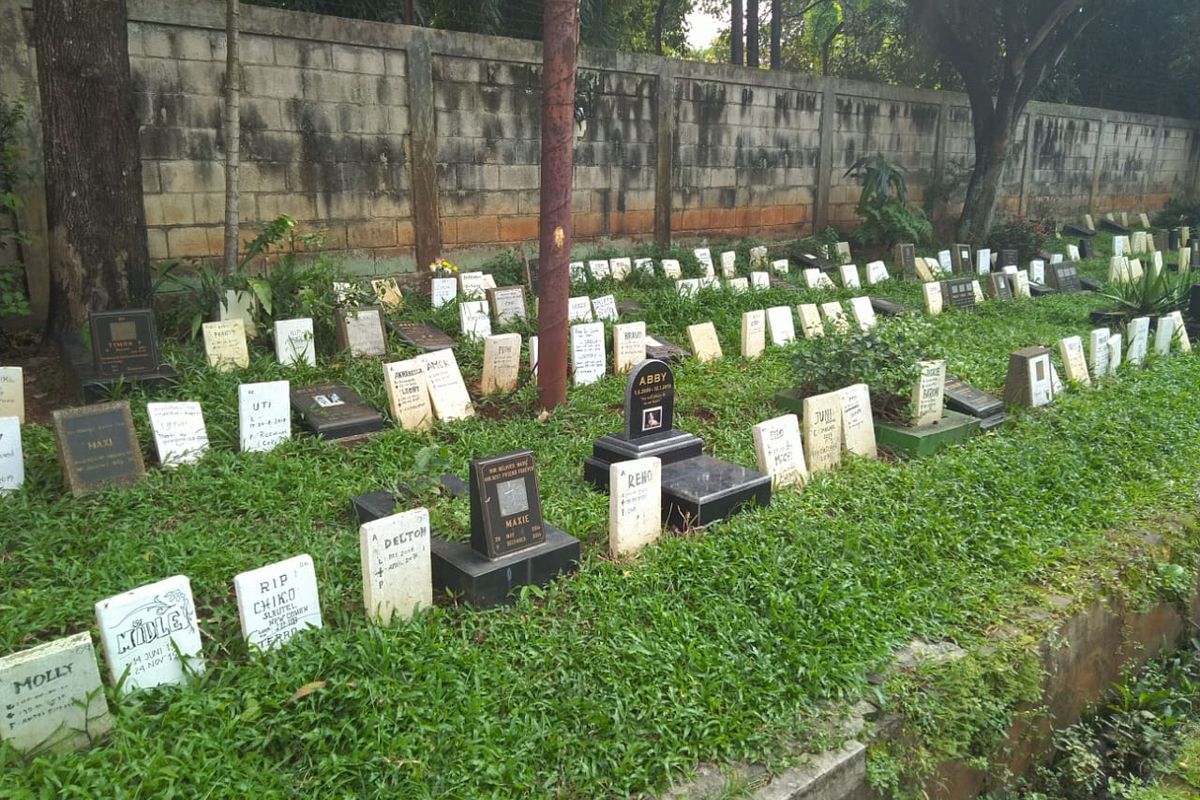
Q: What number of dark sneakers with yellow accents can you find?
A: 0